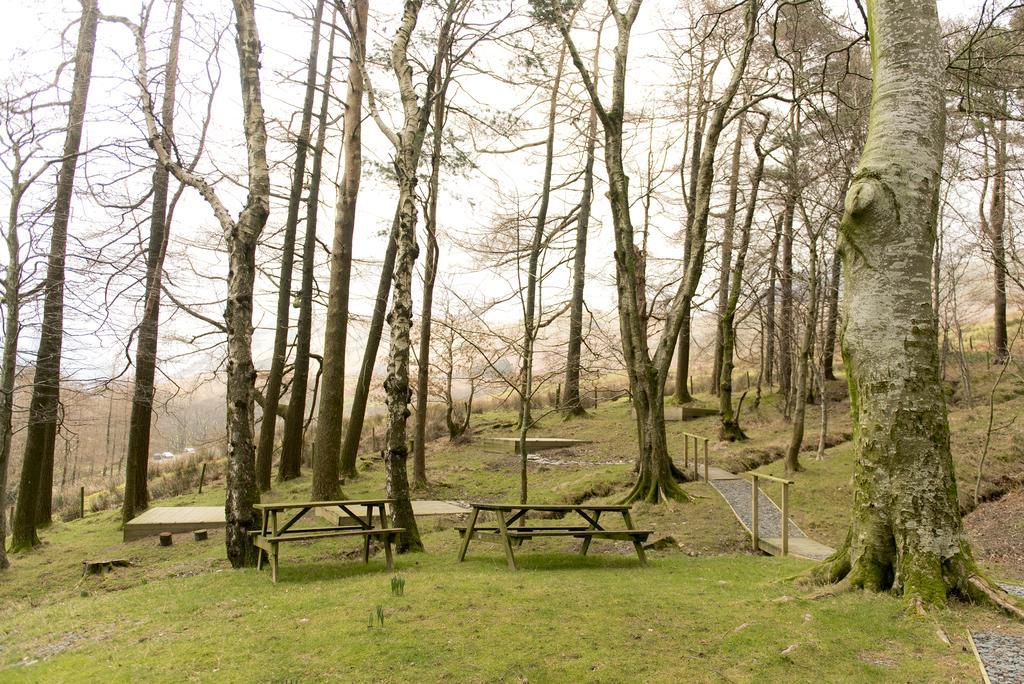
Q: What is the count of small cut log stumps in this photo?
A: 2